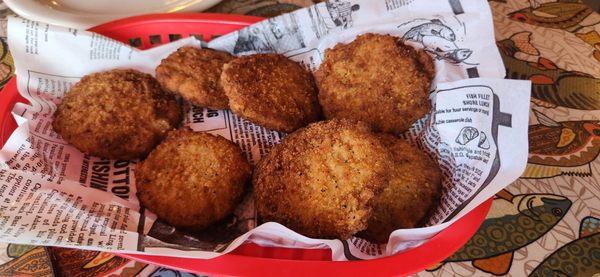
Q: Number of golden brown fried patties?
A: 7